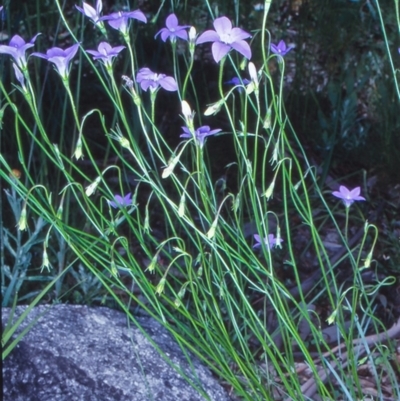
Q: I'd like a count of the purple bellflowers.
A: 14